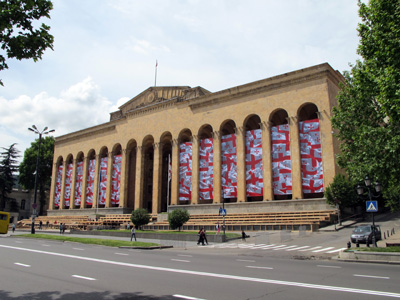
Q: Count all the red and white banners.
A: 12